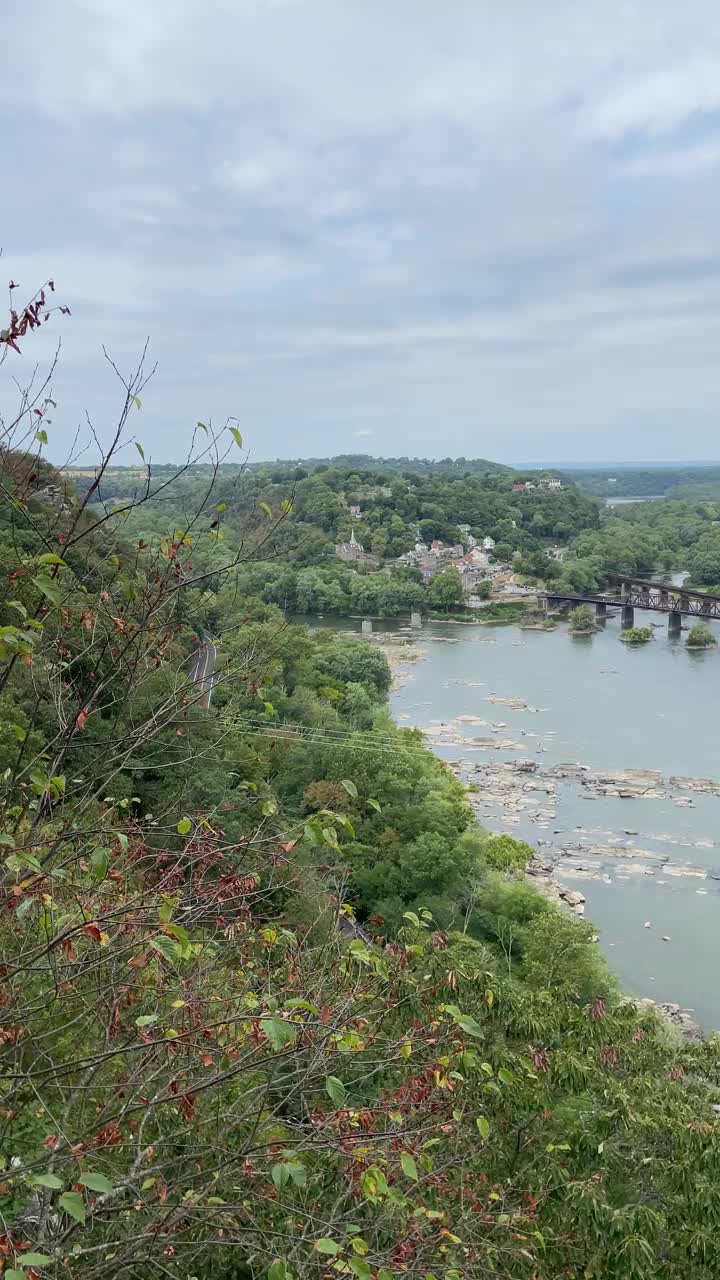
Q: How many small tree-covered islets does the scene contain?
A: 3